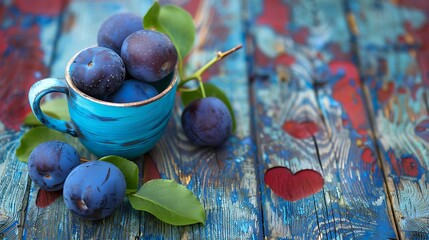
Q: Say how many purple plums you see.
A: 7